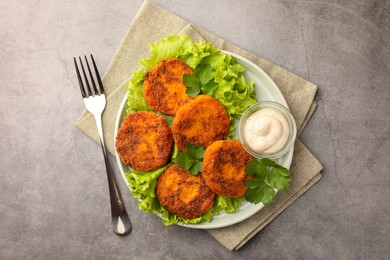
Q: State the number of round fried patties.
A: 5